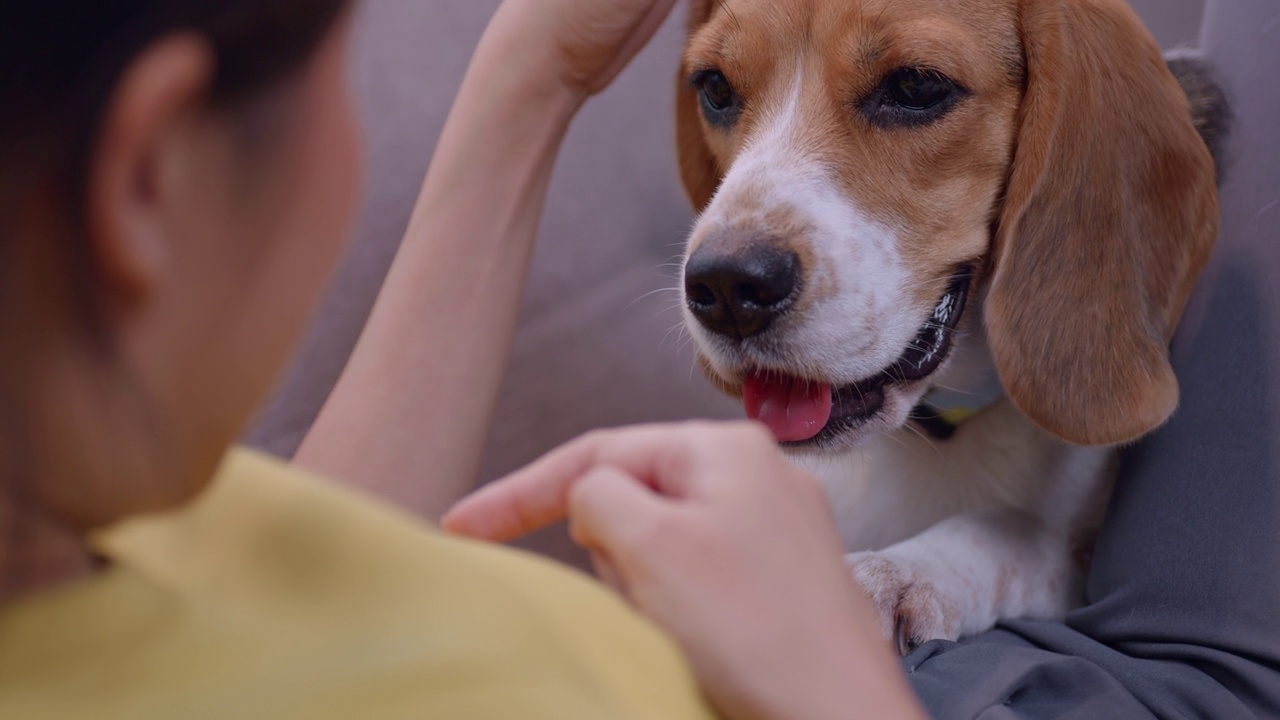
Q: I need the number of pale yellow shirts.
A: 1